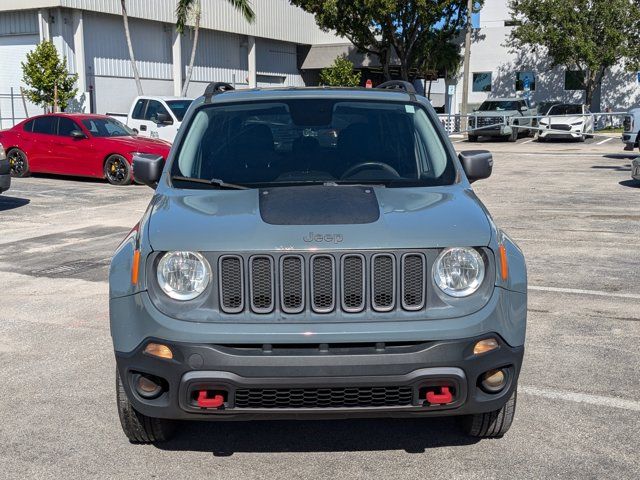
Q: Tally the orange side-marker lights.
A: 2